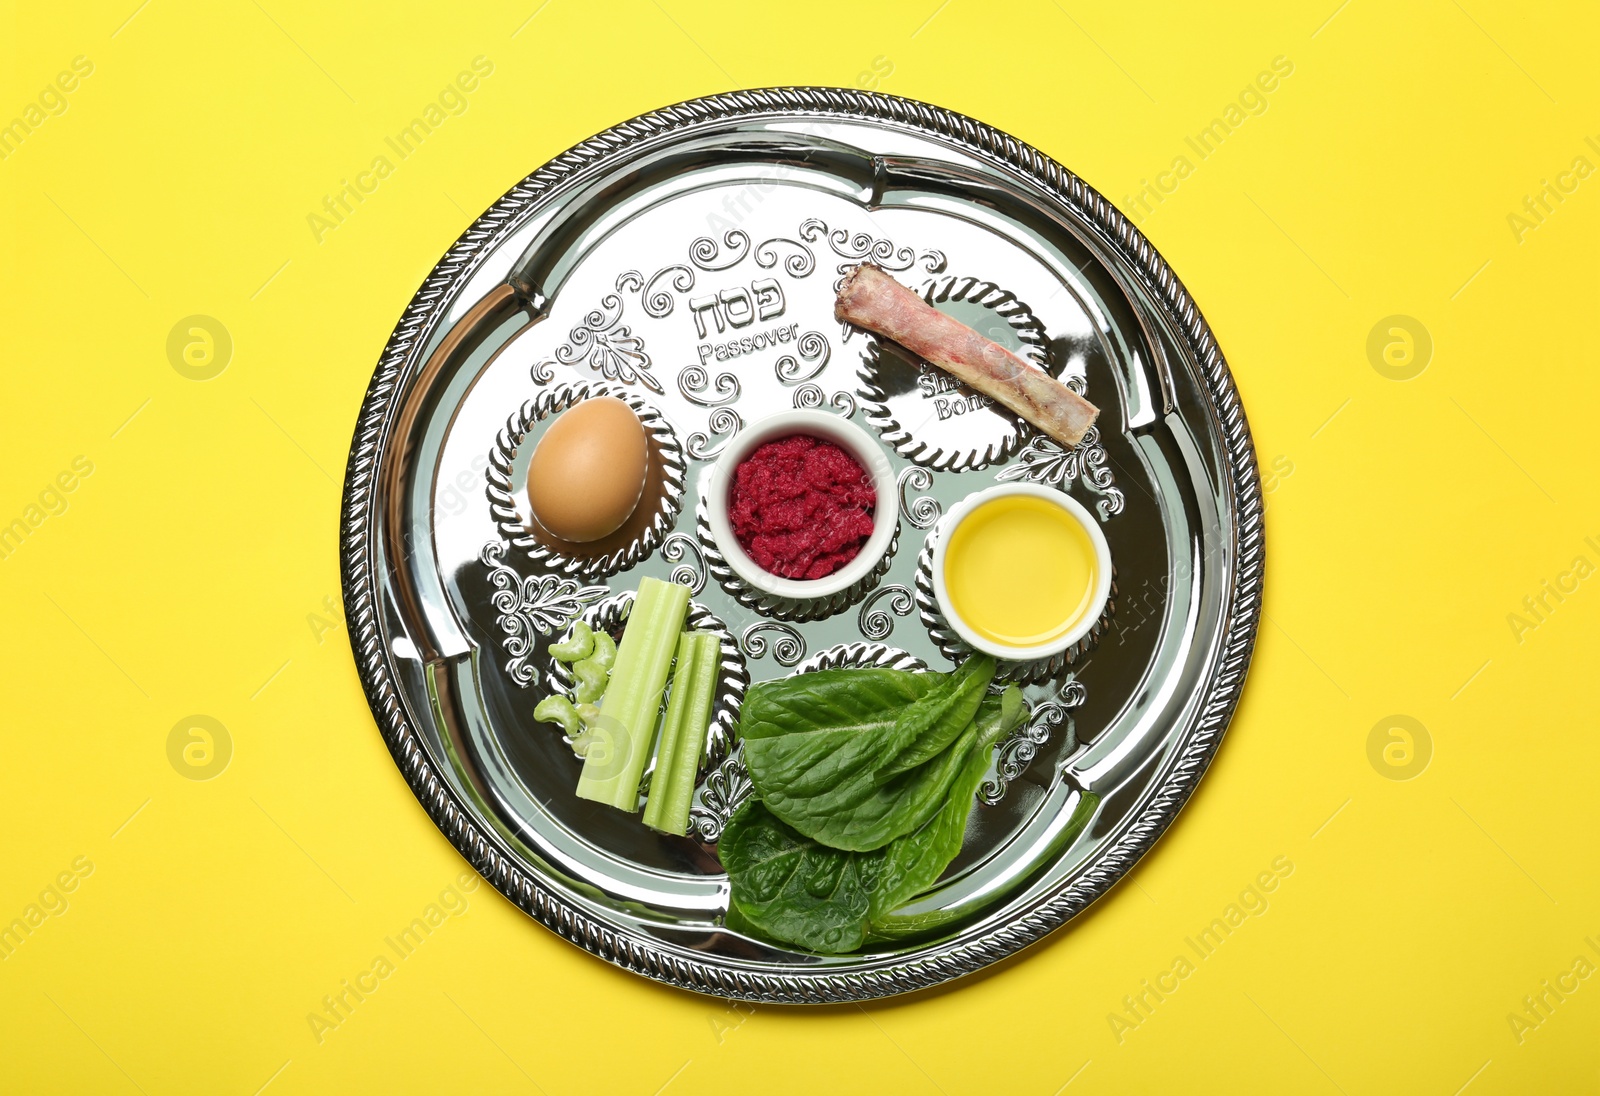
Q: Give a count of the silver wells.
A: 6